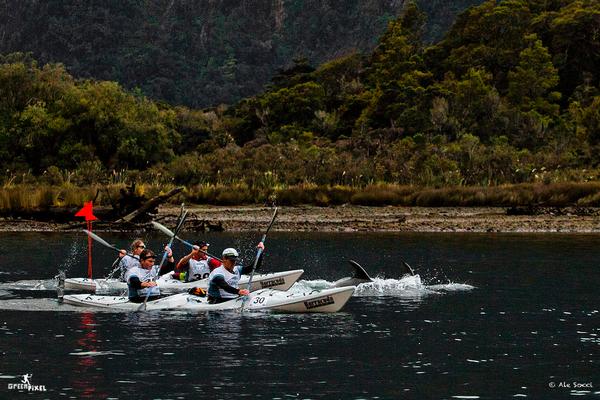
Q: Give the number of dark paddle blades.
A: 2